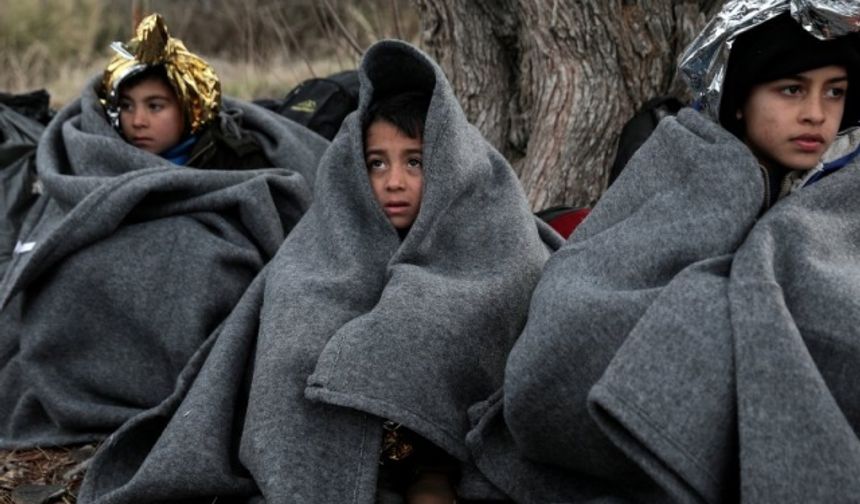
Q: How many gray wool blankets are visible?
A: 3